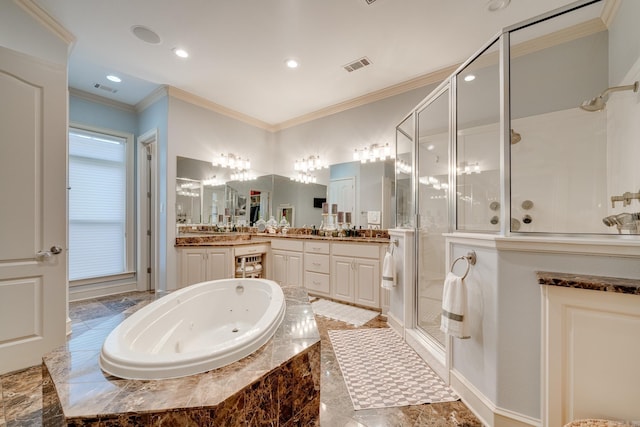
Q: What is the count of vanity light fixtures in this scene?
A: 3